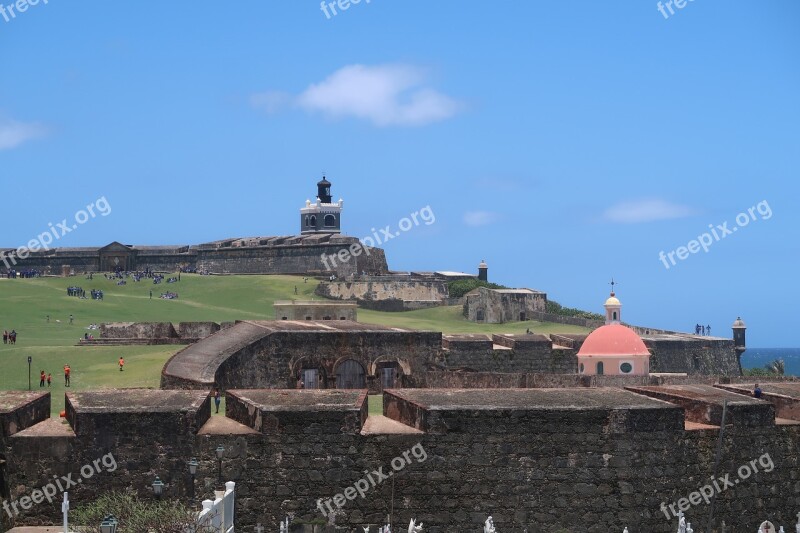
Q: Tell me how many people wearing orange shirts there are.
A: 4